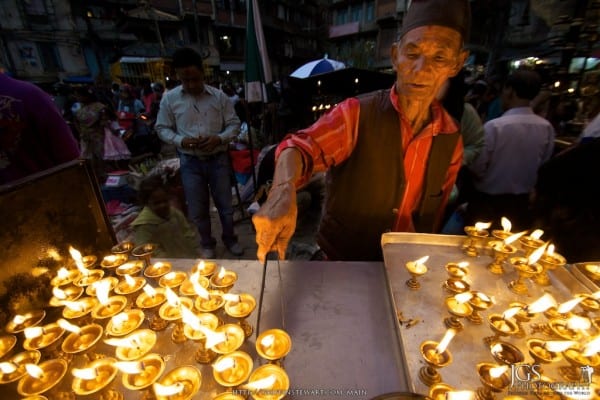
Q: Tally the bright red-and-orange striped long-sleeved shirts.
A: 1